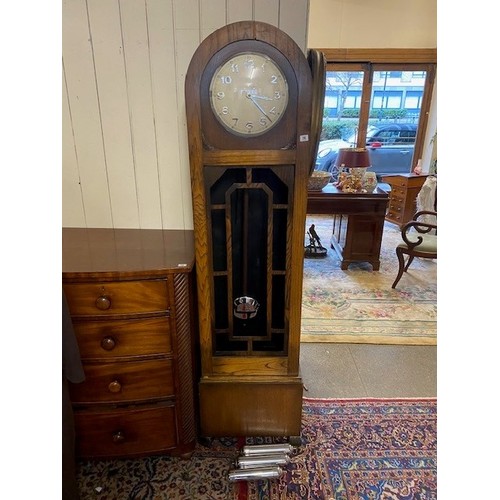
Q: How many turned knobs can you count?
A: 4